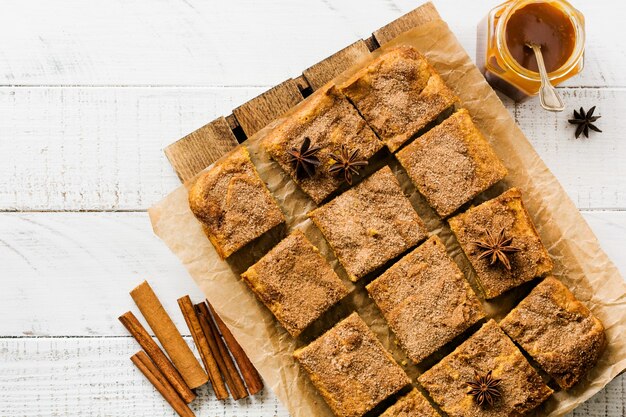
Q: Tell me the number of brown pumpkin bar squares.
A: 12